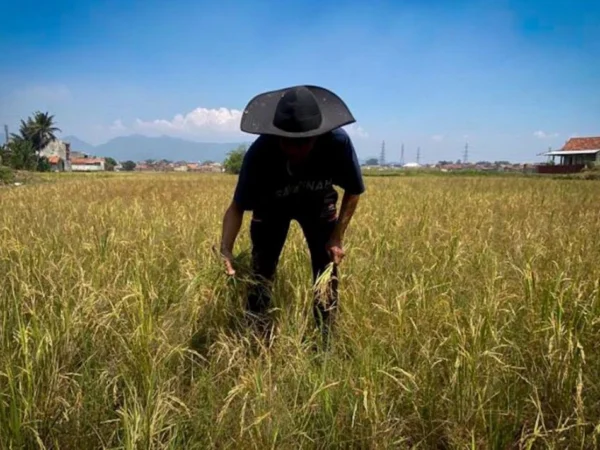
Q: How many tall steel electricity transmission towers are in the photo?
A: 4